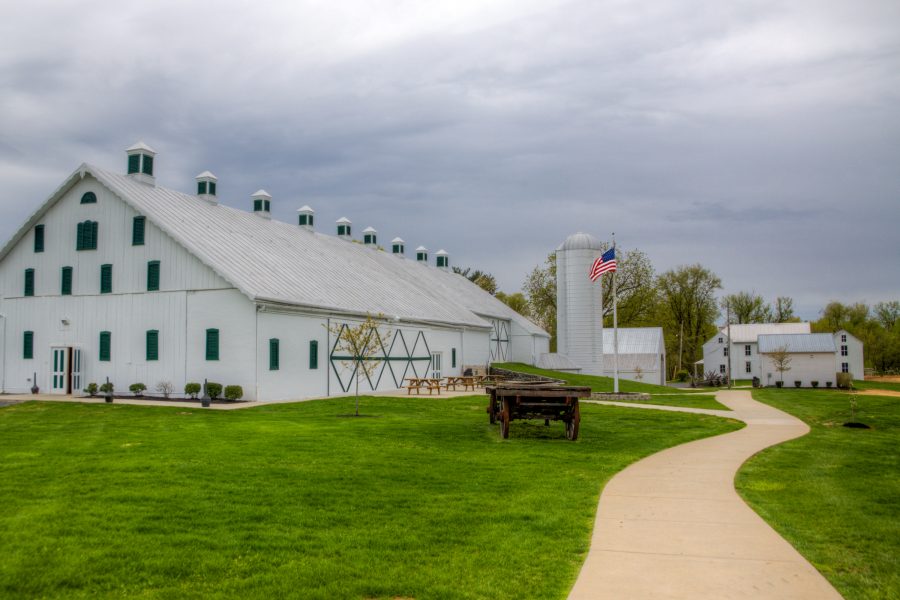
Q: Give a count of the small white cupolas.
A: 9